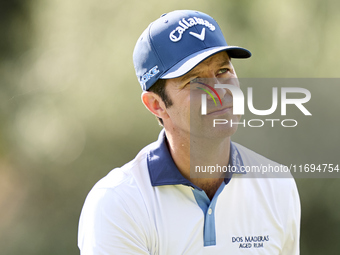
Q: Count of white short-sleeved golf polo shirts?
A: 1